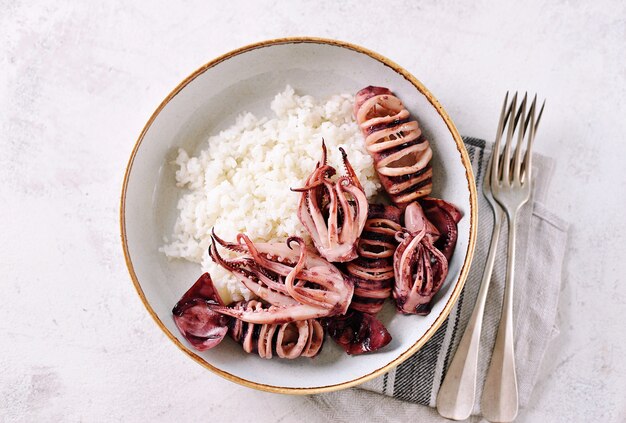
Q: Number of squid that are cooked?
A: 3